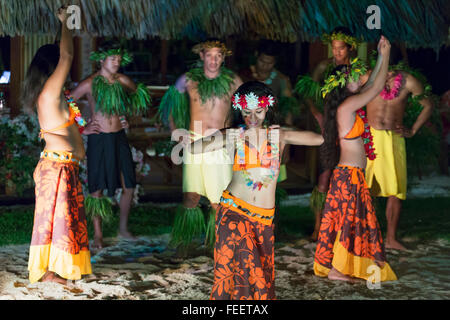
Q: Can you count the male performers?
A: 5